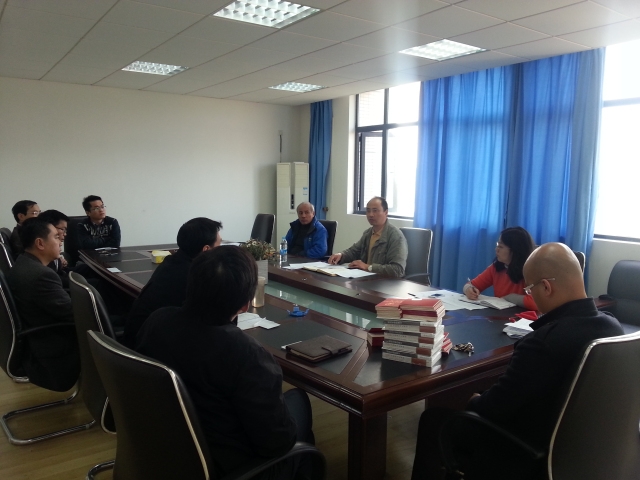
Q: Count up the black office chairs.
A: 12